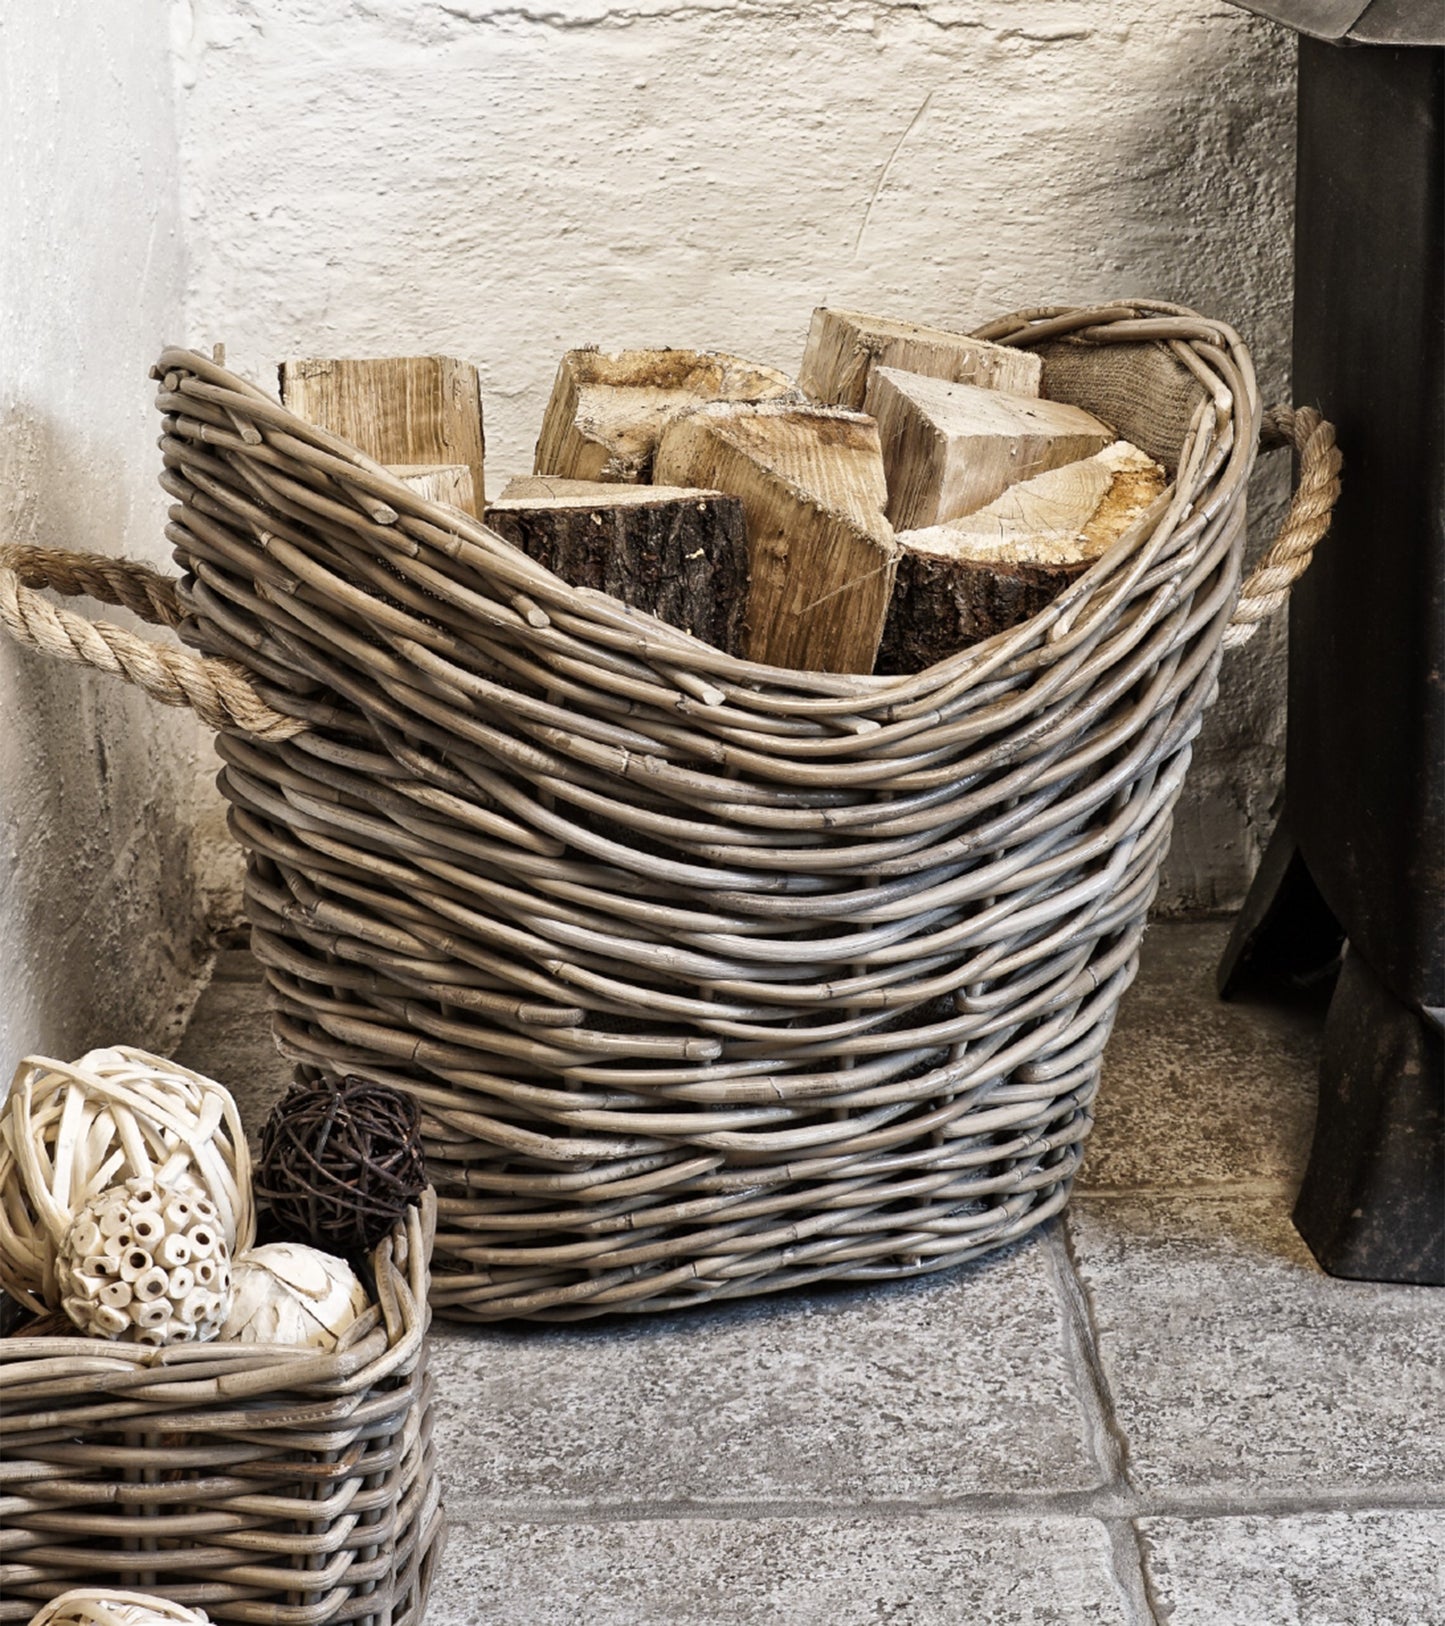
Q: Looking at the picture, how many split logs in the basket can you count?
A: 8